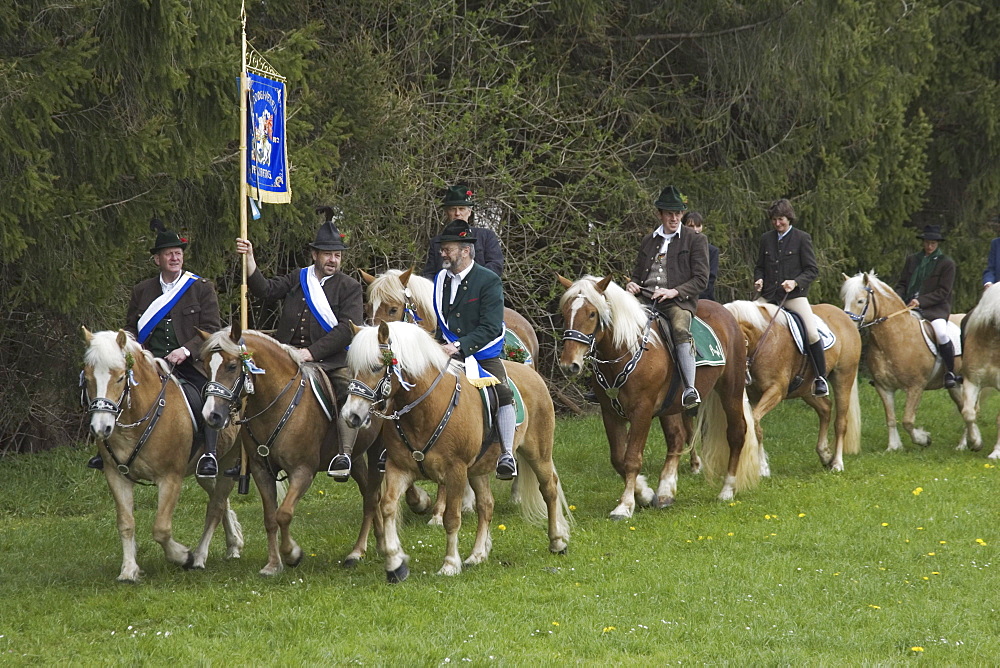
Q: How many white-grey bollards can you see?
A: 0